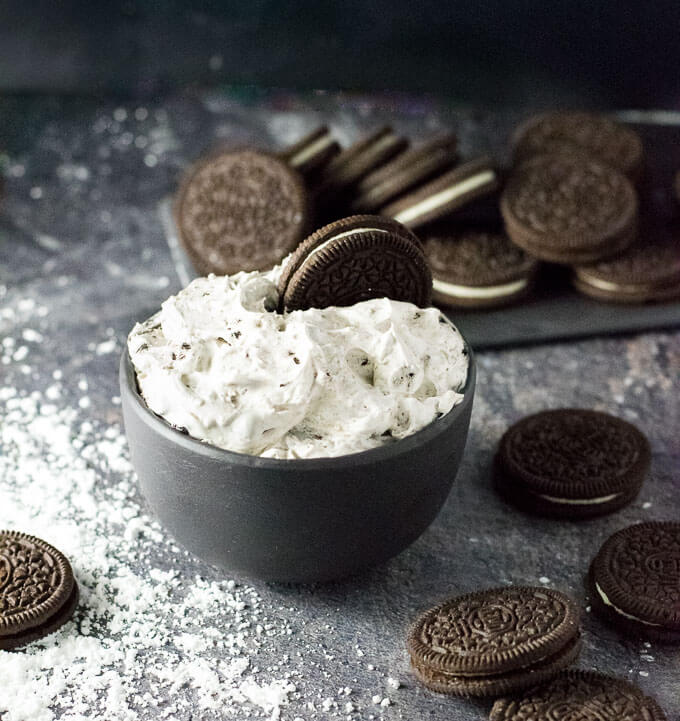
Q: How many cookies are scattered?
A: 5